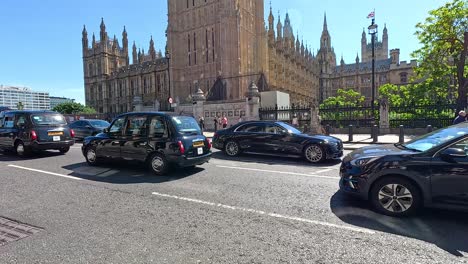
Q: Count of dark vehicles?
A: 5